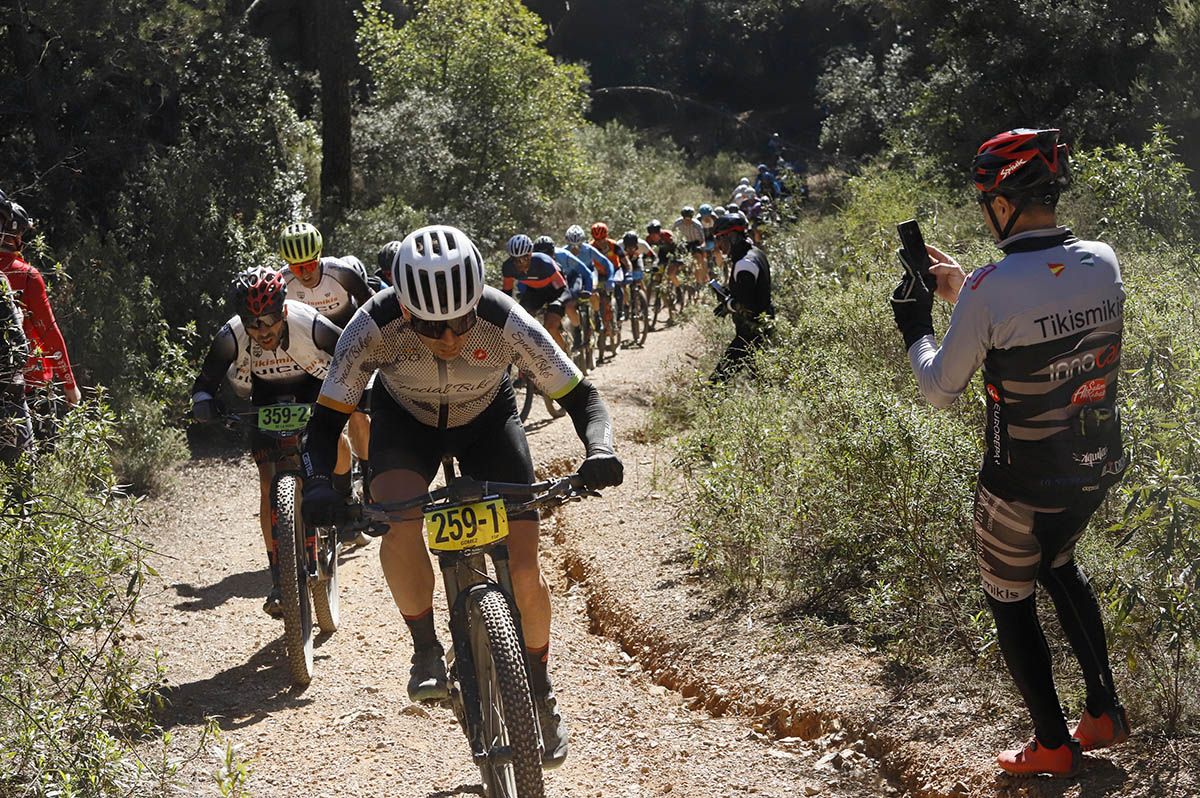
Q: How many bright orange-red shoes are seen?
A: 2